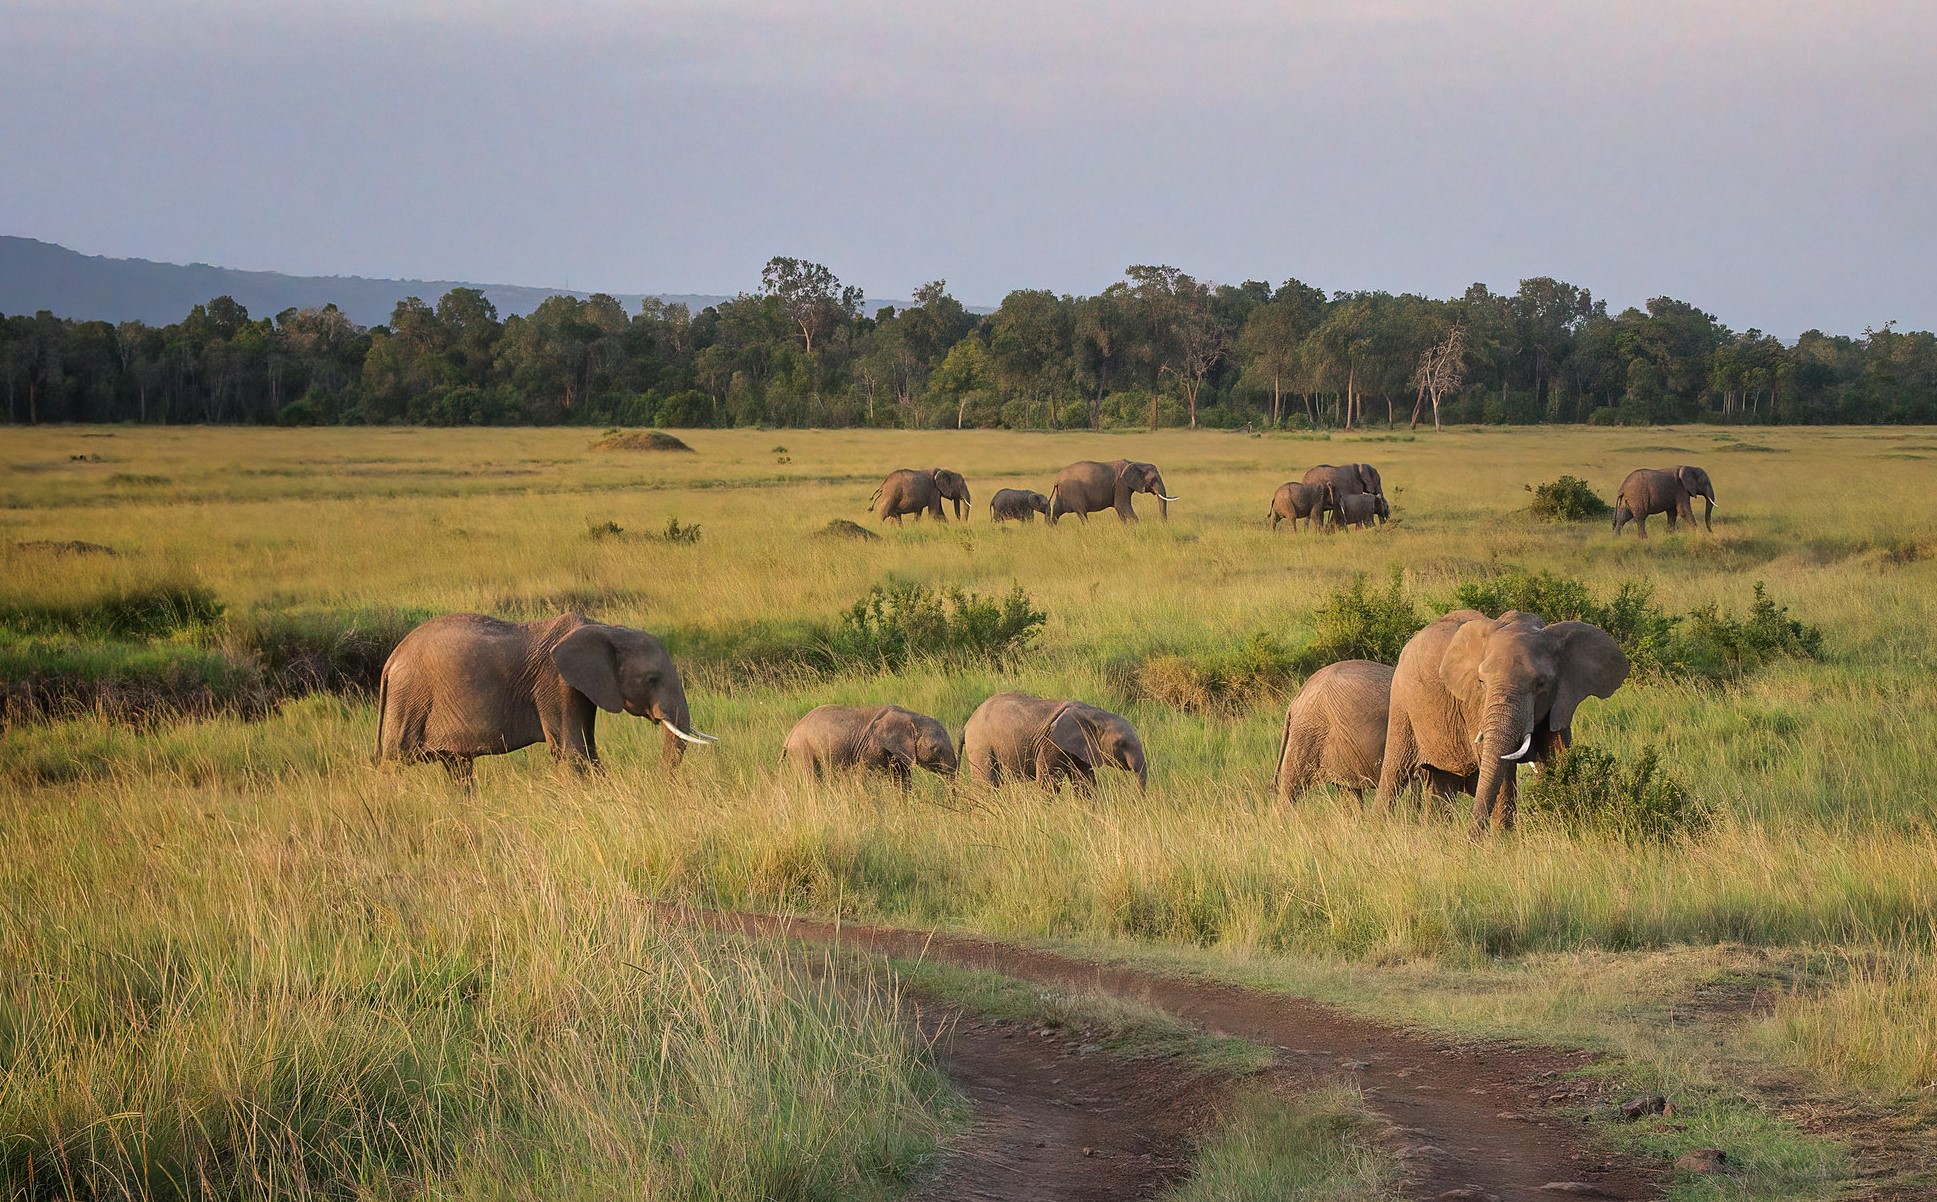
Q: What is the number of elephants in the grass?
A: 12